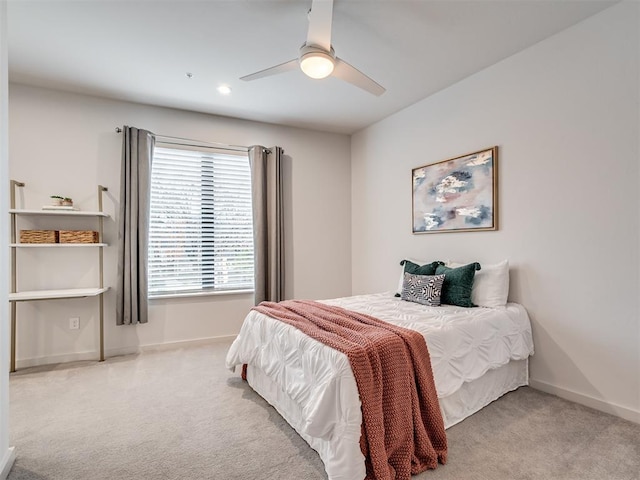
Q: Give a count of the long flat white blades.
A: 3